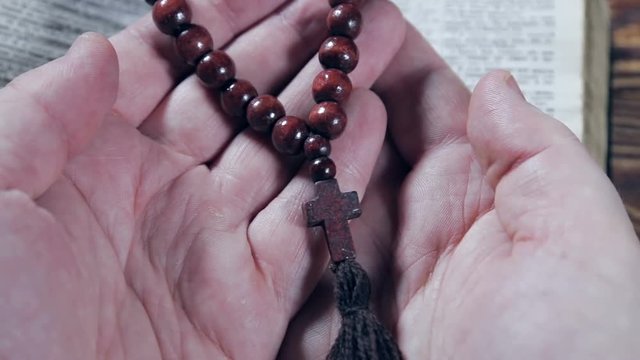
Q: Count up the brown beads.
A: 14